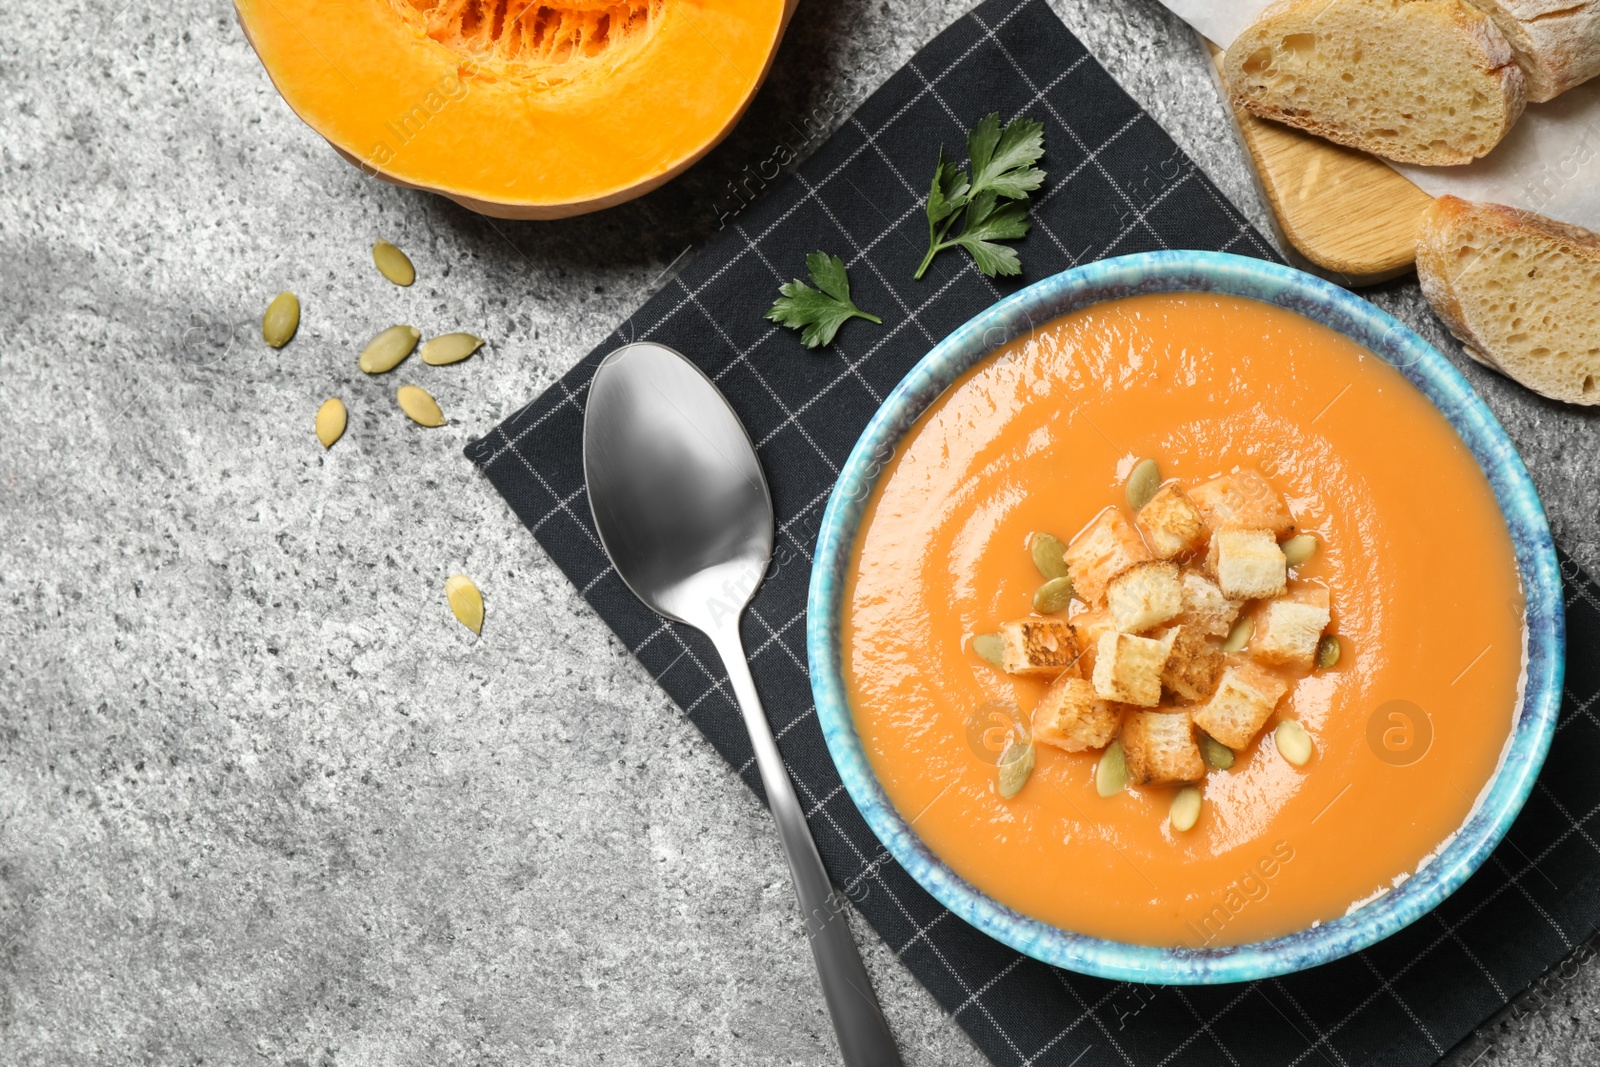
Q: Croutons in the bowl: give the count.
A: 14